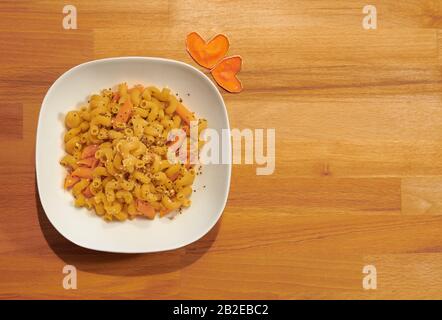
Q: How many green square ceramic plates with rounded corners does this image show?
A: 0